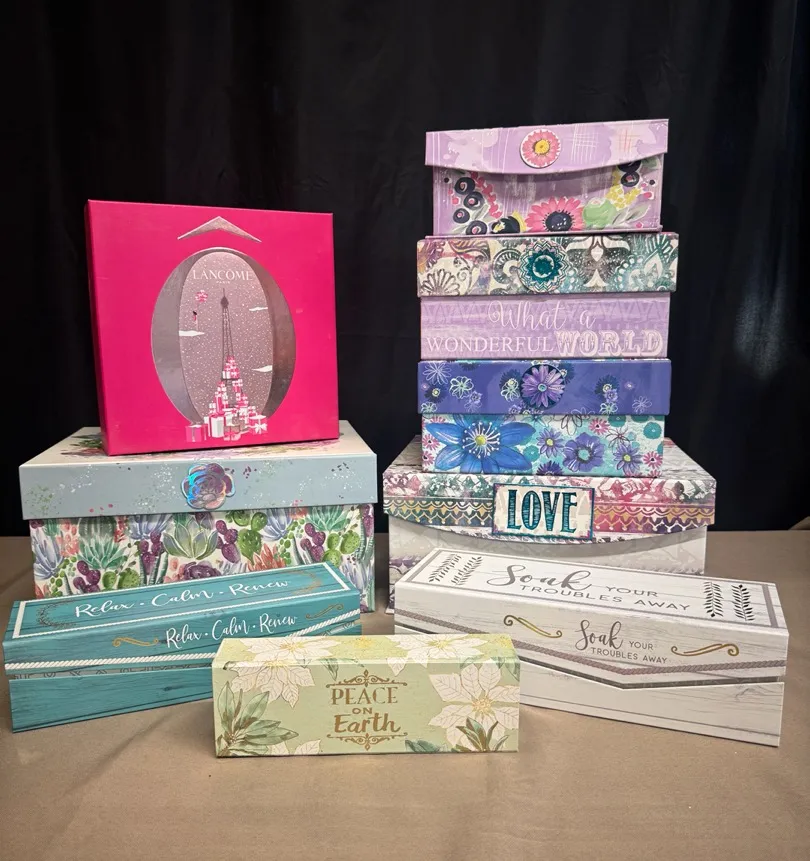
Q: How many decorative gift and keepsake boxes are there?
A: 9